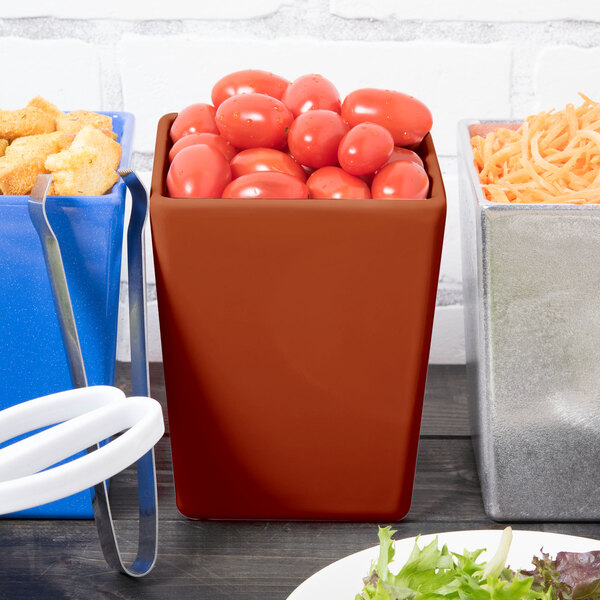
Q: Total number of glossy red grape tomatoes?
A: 14